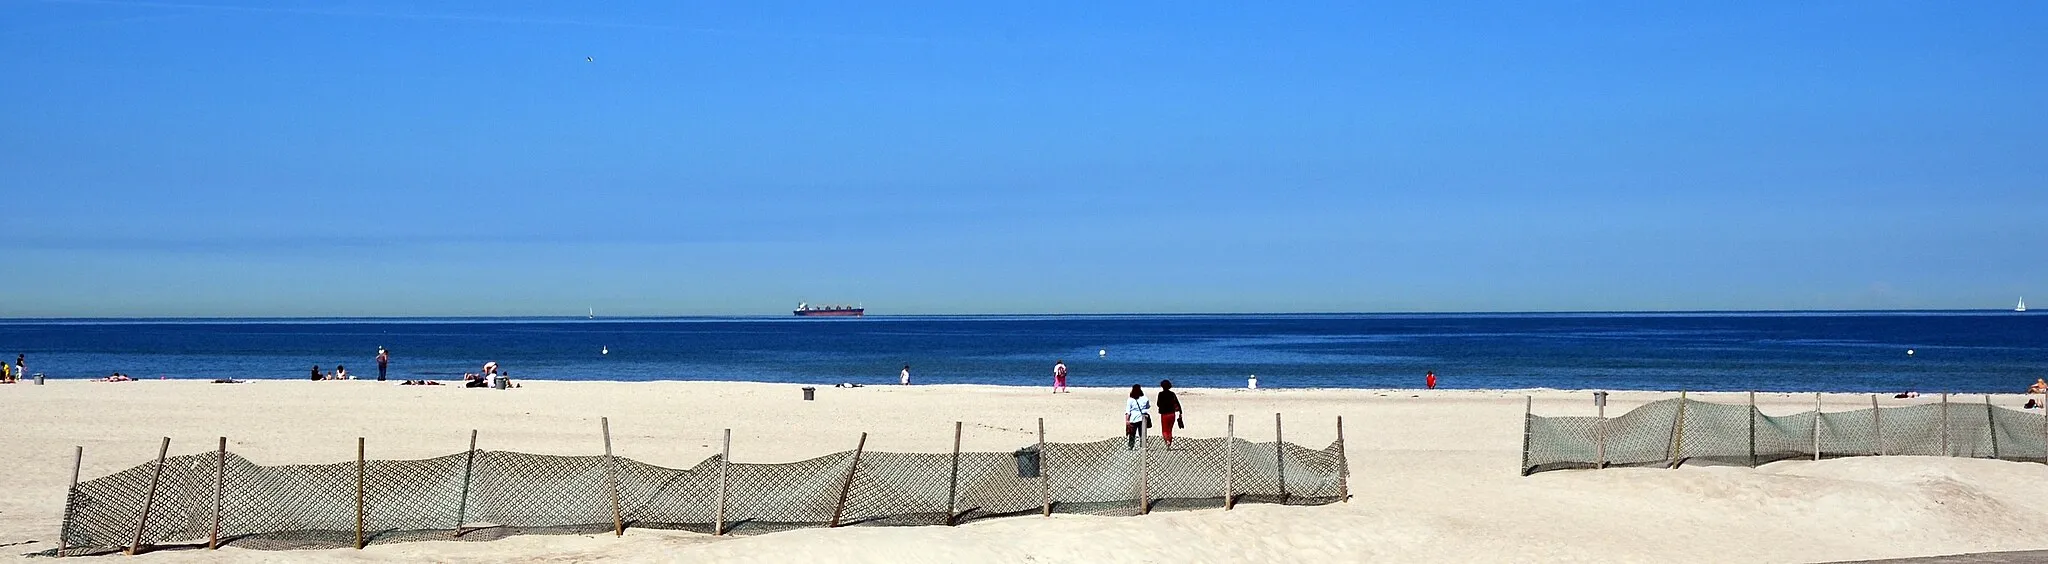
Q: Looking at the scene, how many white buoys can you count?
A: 3